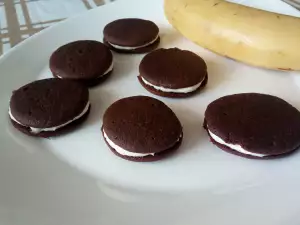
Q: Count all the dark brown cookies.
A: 6